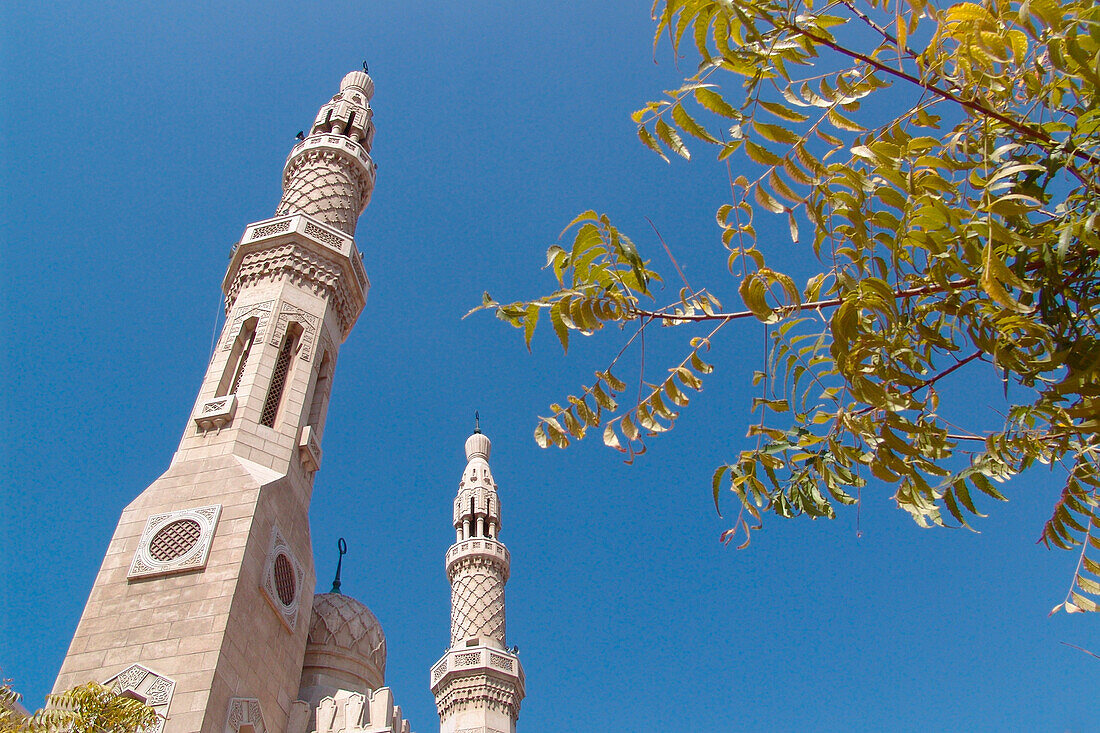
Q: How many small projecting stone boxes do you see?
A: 2